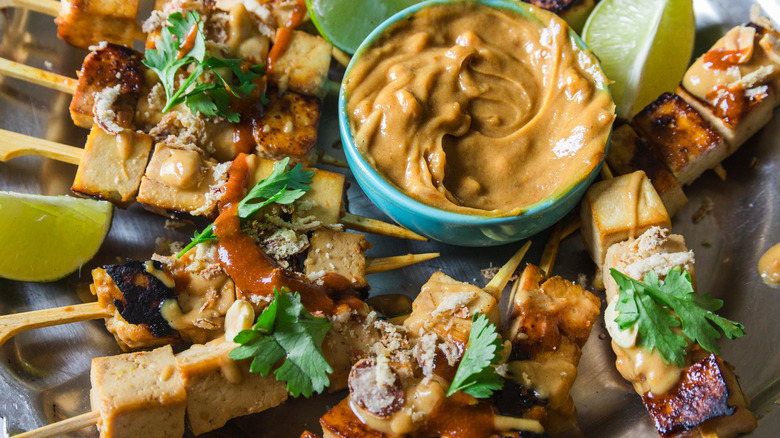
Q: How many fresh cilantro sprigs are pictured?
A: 5